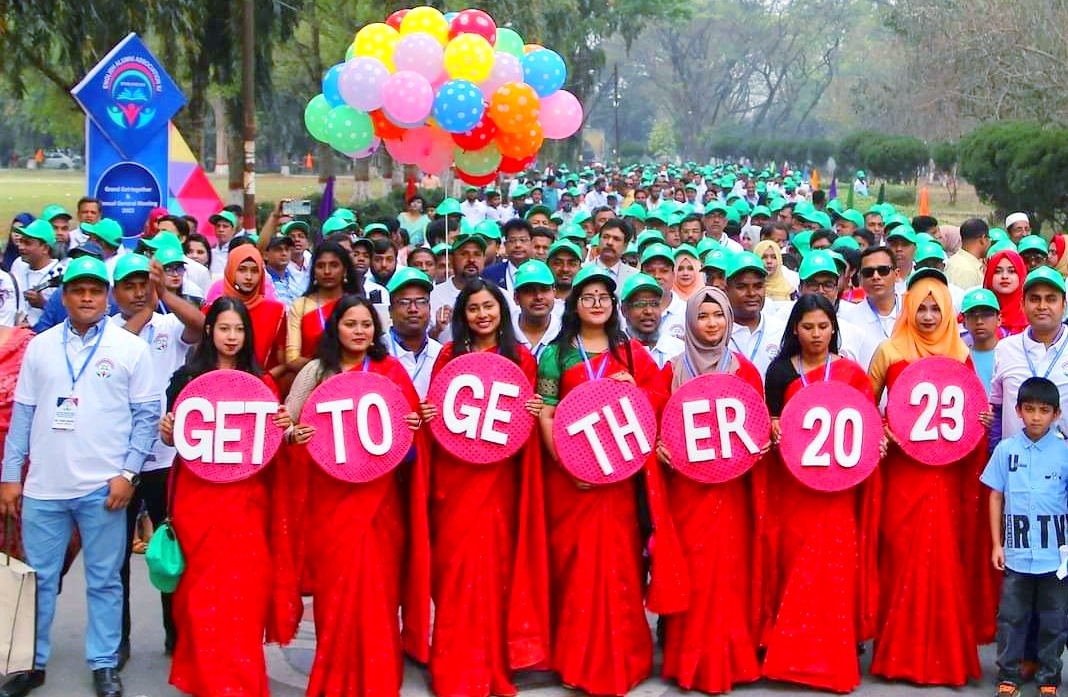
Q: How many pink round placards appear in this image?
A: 7